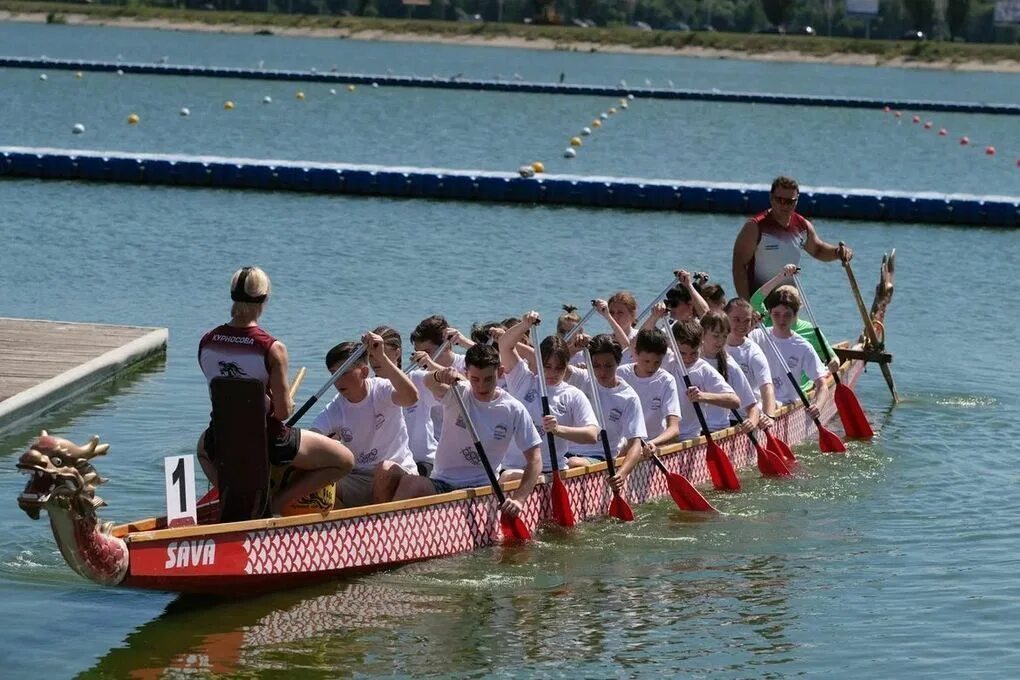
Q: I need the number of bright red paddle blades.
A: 9